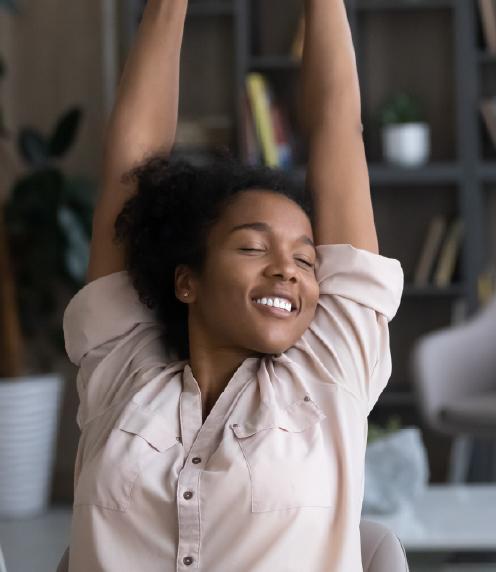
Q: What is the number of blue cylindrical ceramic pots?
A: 0